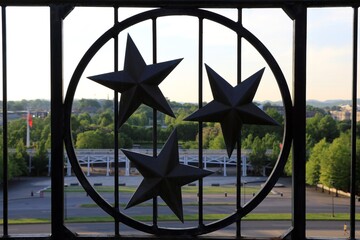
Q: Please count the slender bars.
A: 6